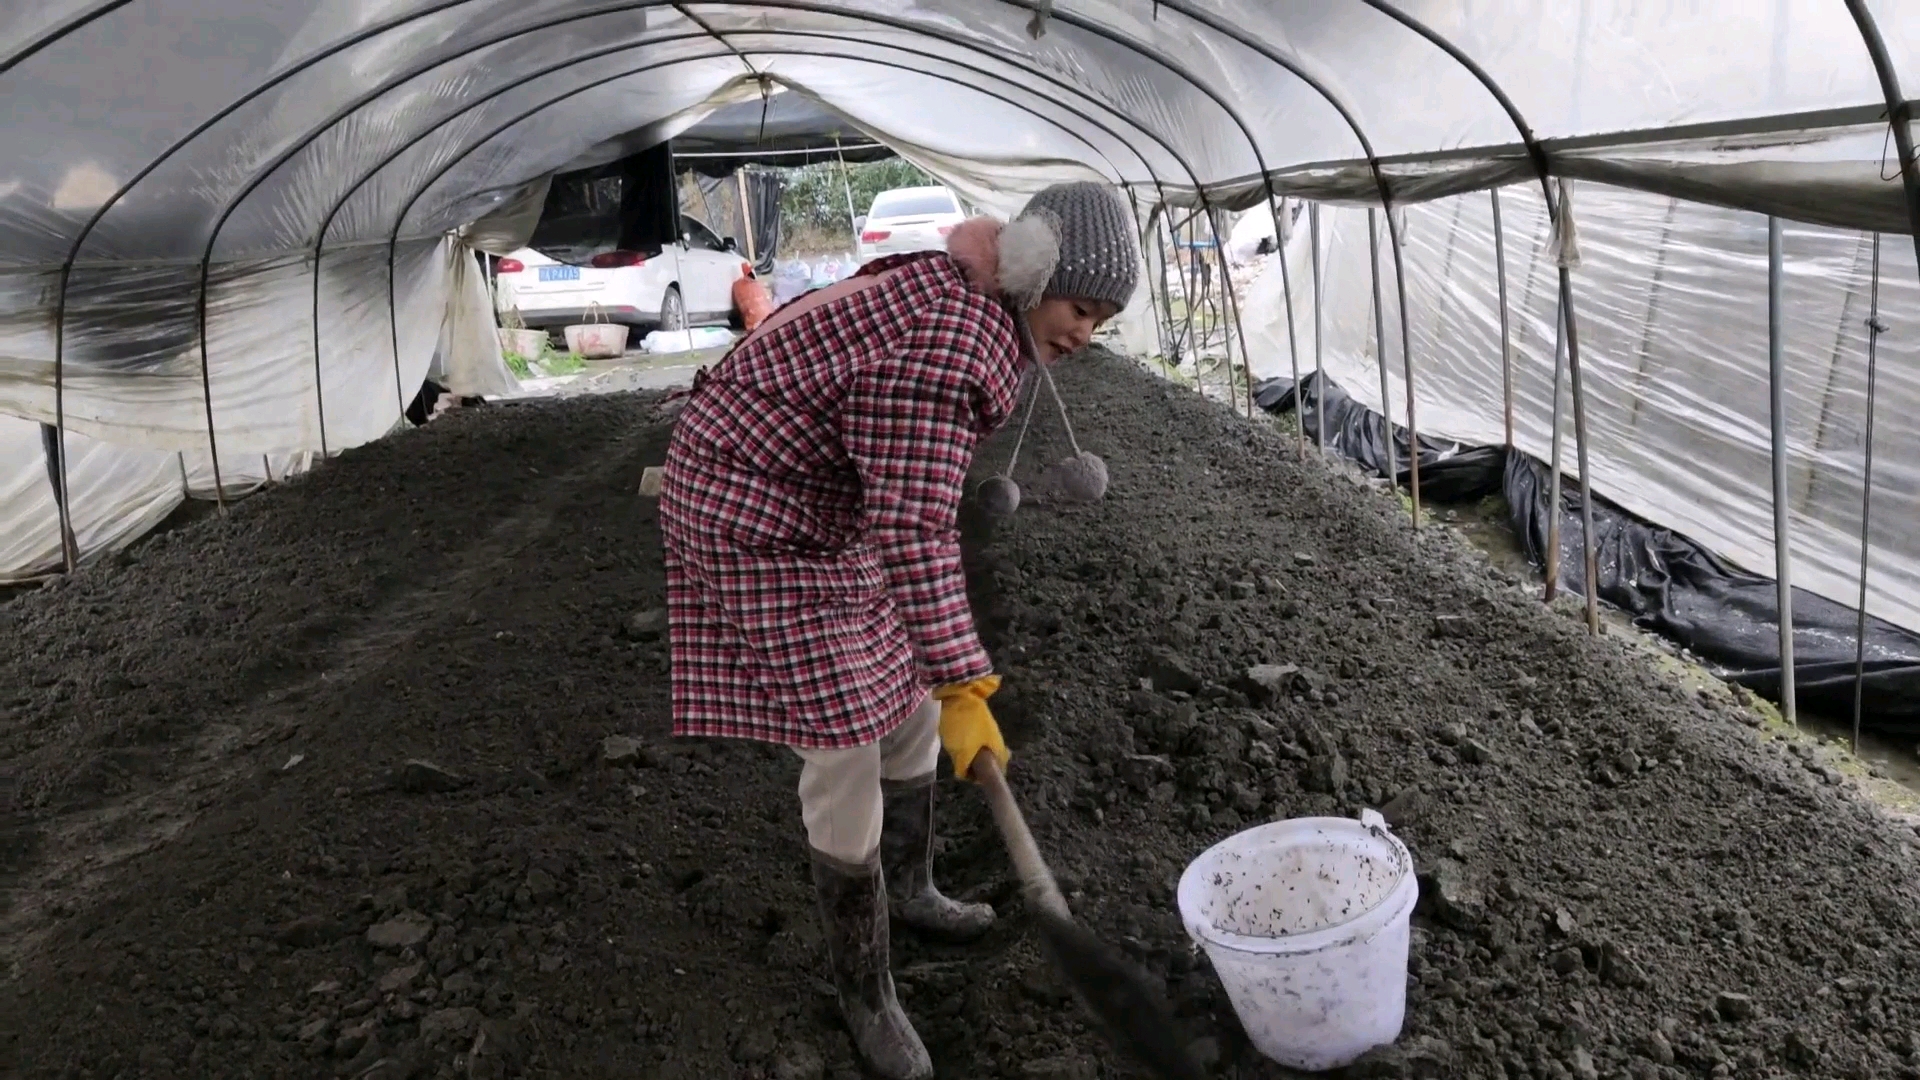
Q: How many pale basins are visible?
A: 2